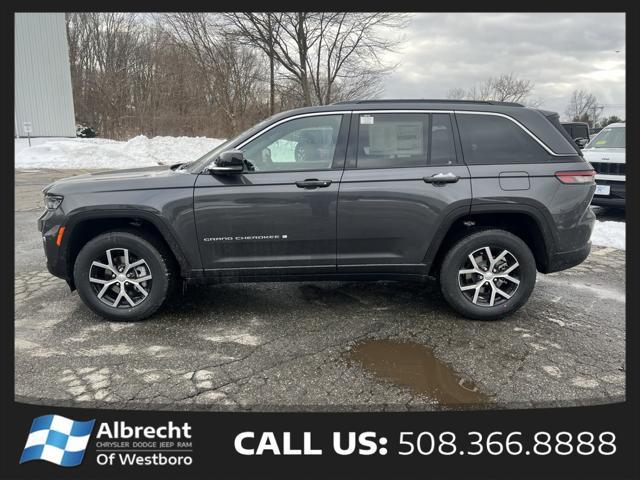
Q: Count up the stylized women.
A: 0